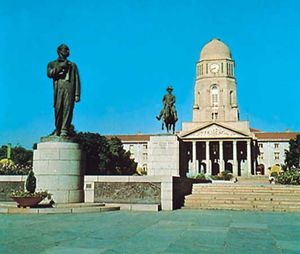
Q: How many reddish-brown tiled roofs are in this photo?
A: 2